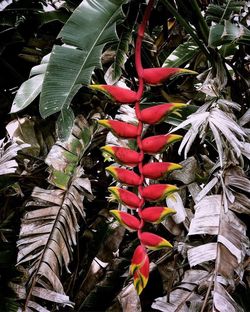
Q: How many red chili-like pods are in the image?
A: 15